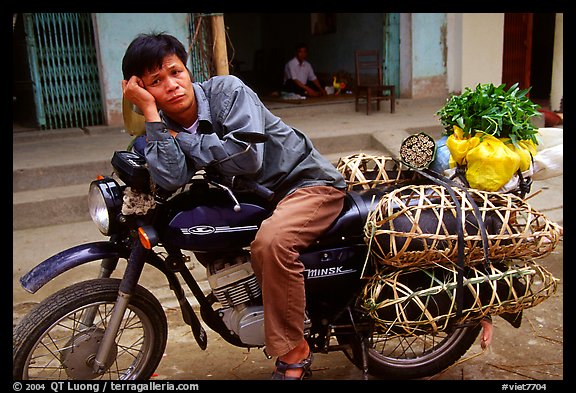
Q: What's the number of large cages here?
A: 3